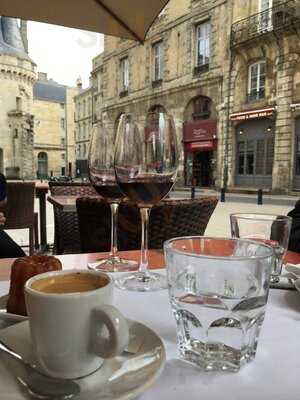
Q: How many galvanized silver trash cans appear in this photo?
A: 0